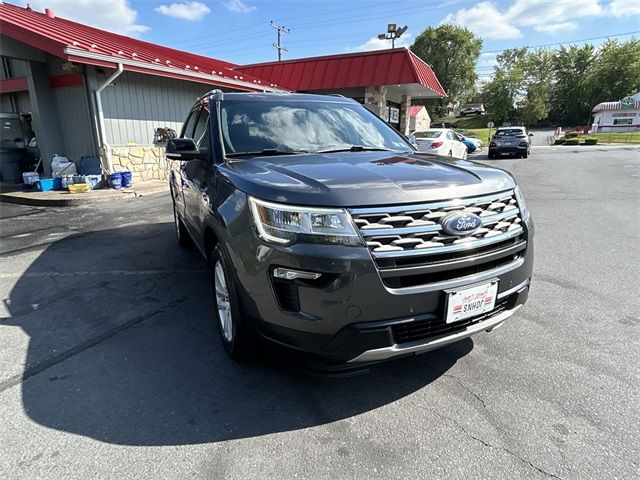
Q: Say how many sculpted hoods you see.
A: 1